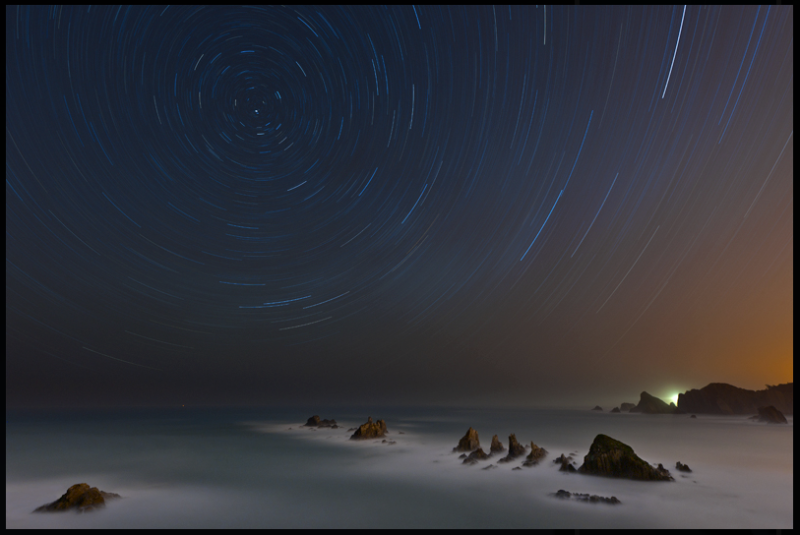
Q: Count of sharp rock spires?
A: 4